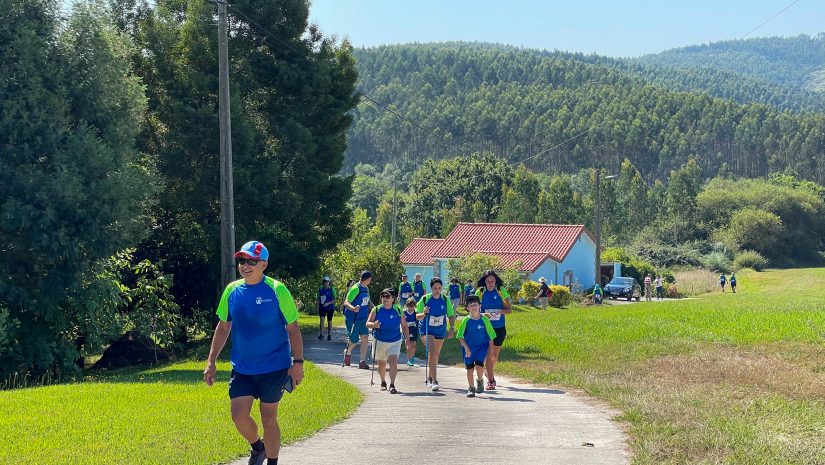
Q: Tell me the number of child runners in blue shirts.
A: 2